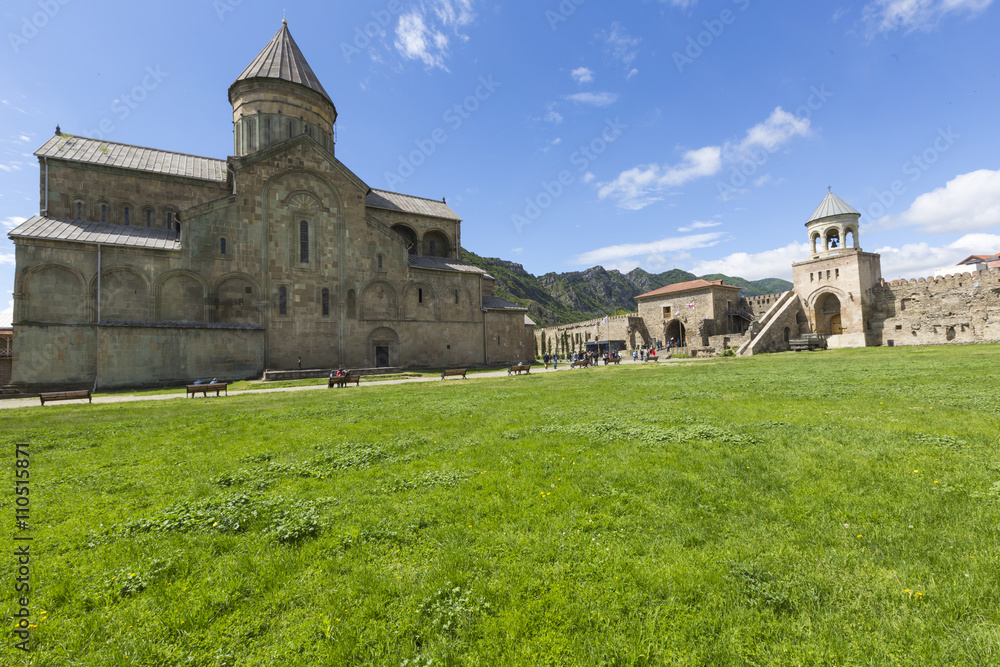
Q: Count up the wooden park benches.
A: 8